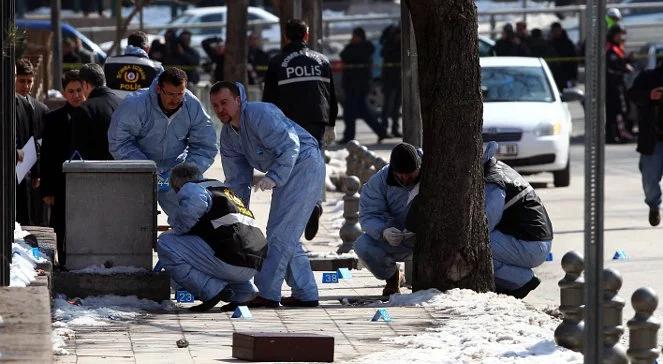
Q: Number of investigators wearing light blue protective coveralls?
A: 5